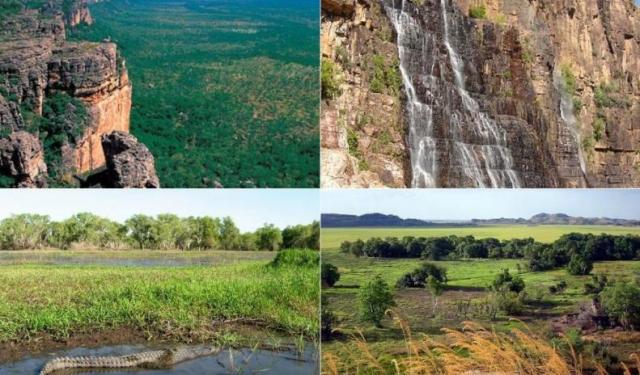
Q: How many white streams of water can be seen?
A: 3